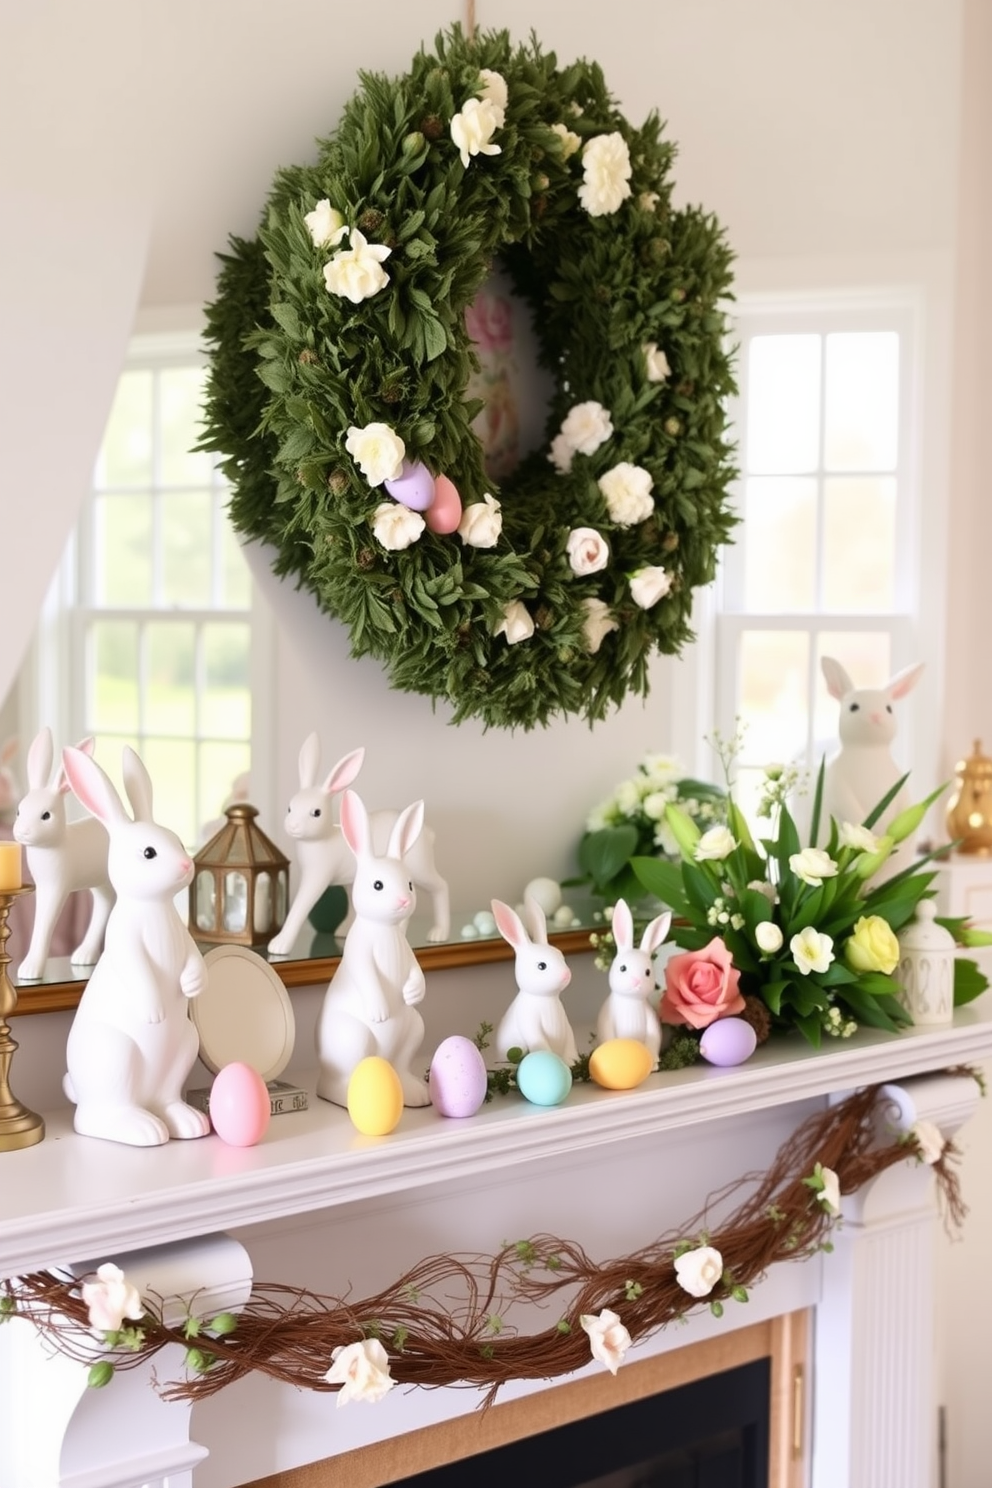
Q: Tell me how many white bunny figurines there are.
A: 7